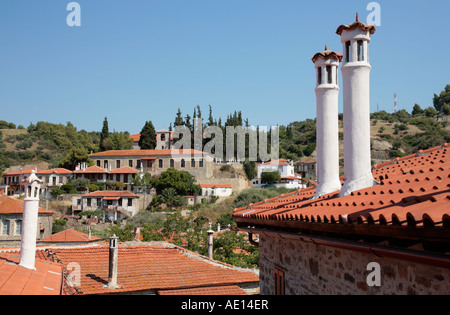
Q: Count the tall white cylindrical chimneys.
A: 3